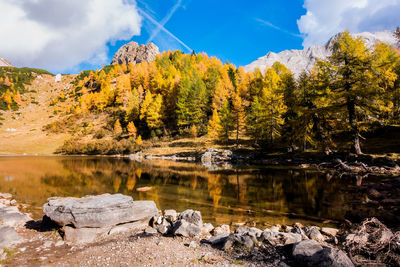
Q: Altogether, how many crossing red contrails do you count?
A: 0